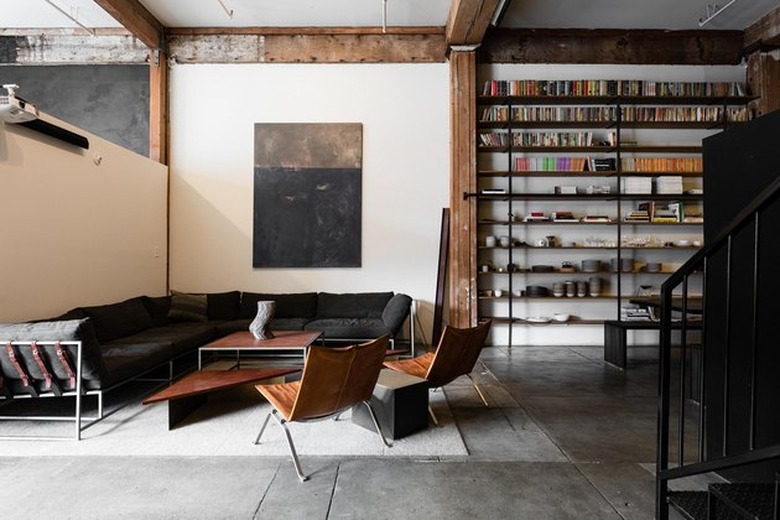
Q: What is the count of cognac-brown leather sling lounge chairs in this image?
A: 2